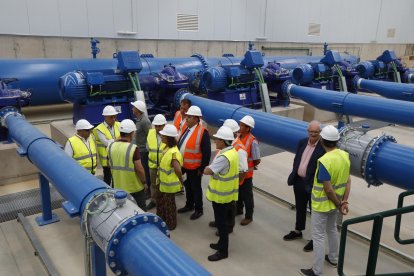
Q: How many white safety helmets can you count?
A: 11